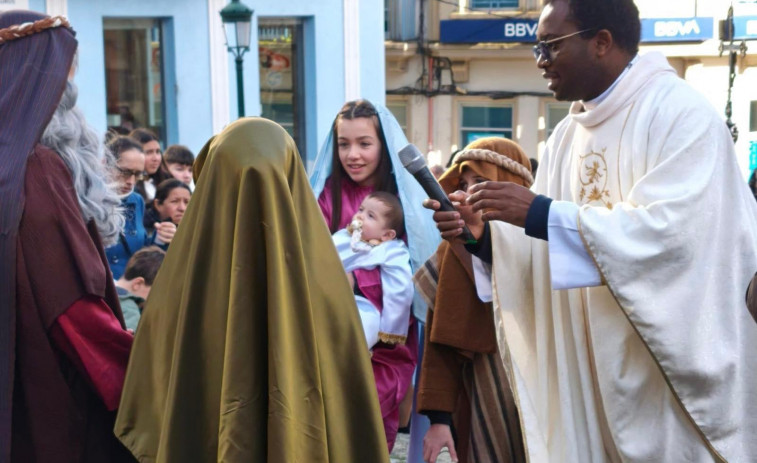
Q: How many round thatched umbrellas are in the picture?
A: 0